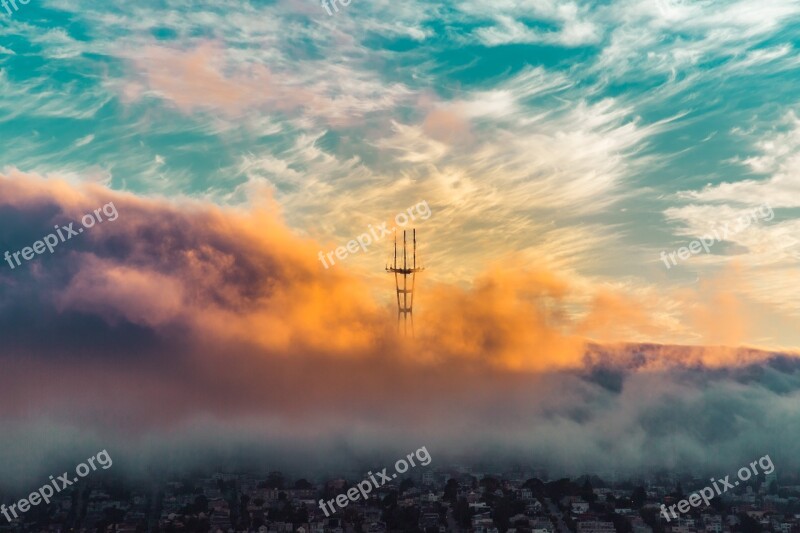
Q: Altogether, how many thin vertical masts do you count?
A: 3